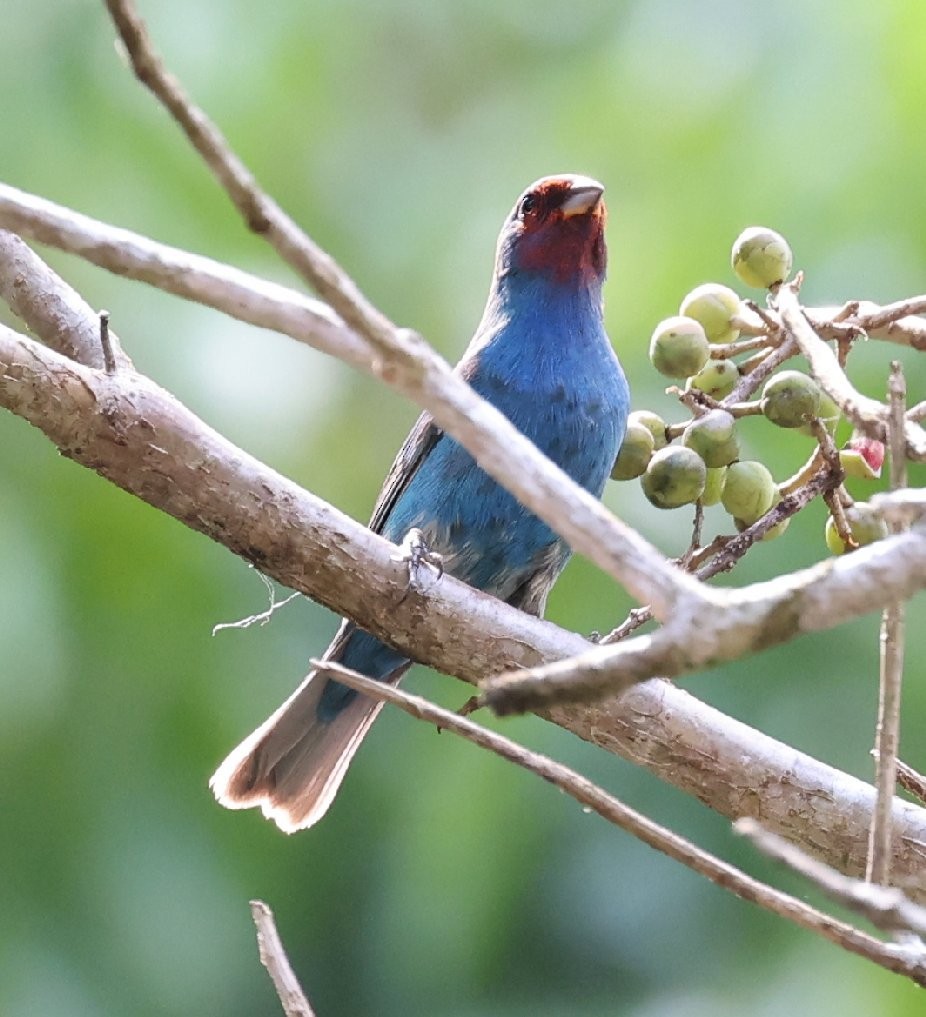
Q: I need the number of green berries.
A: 14